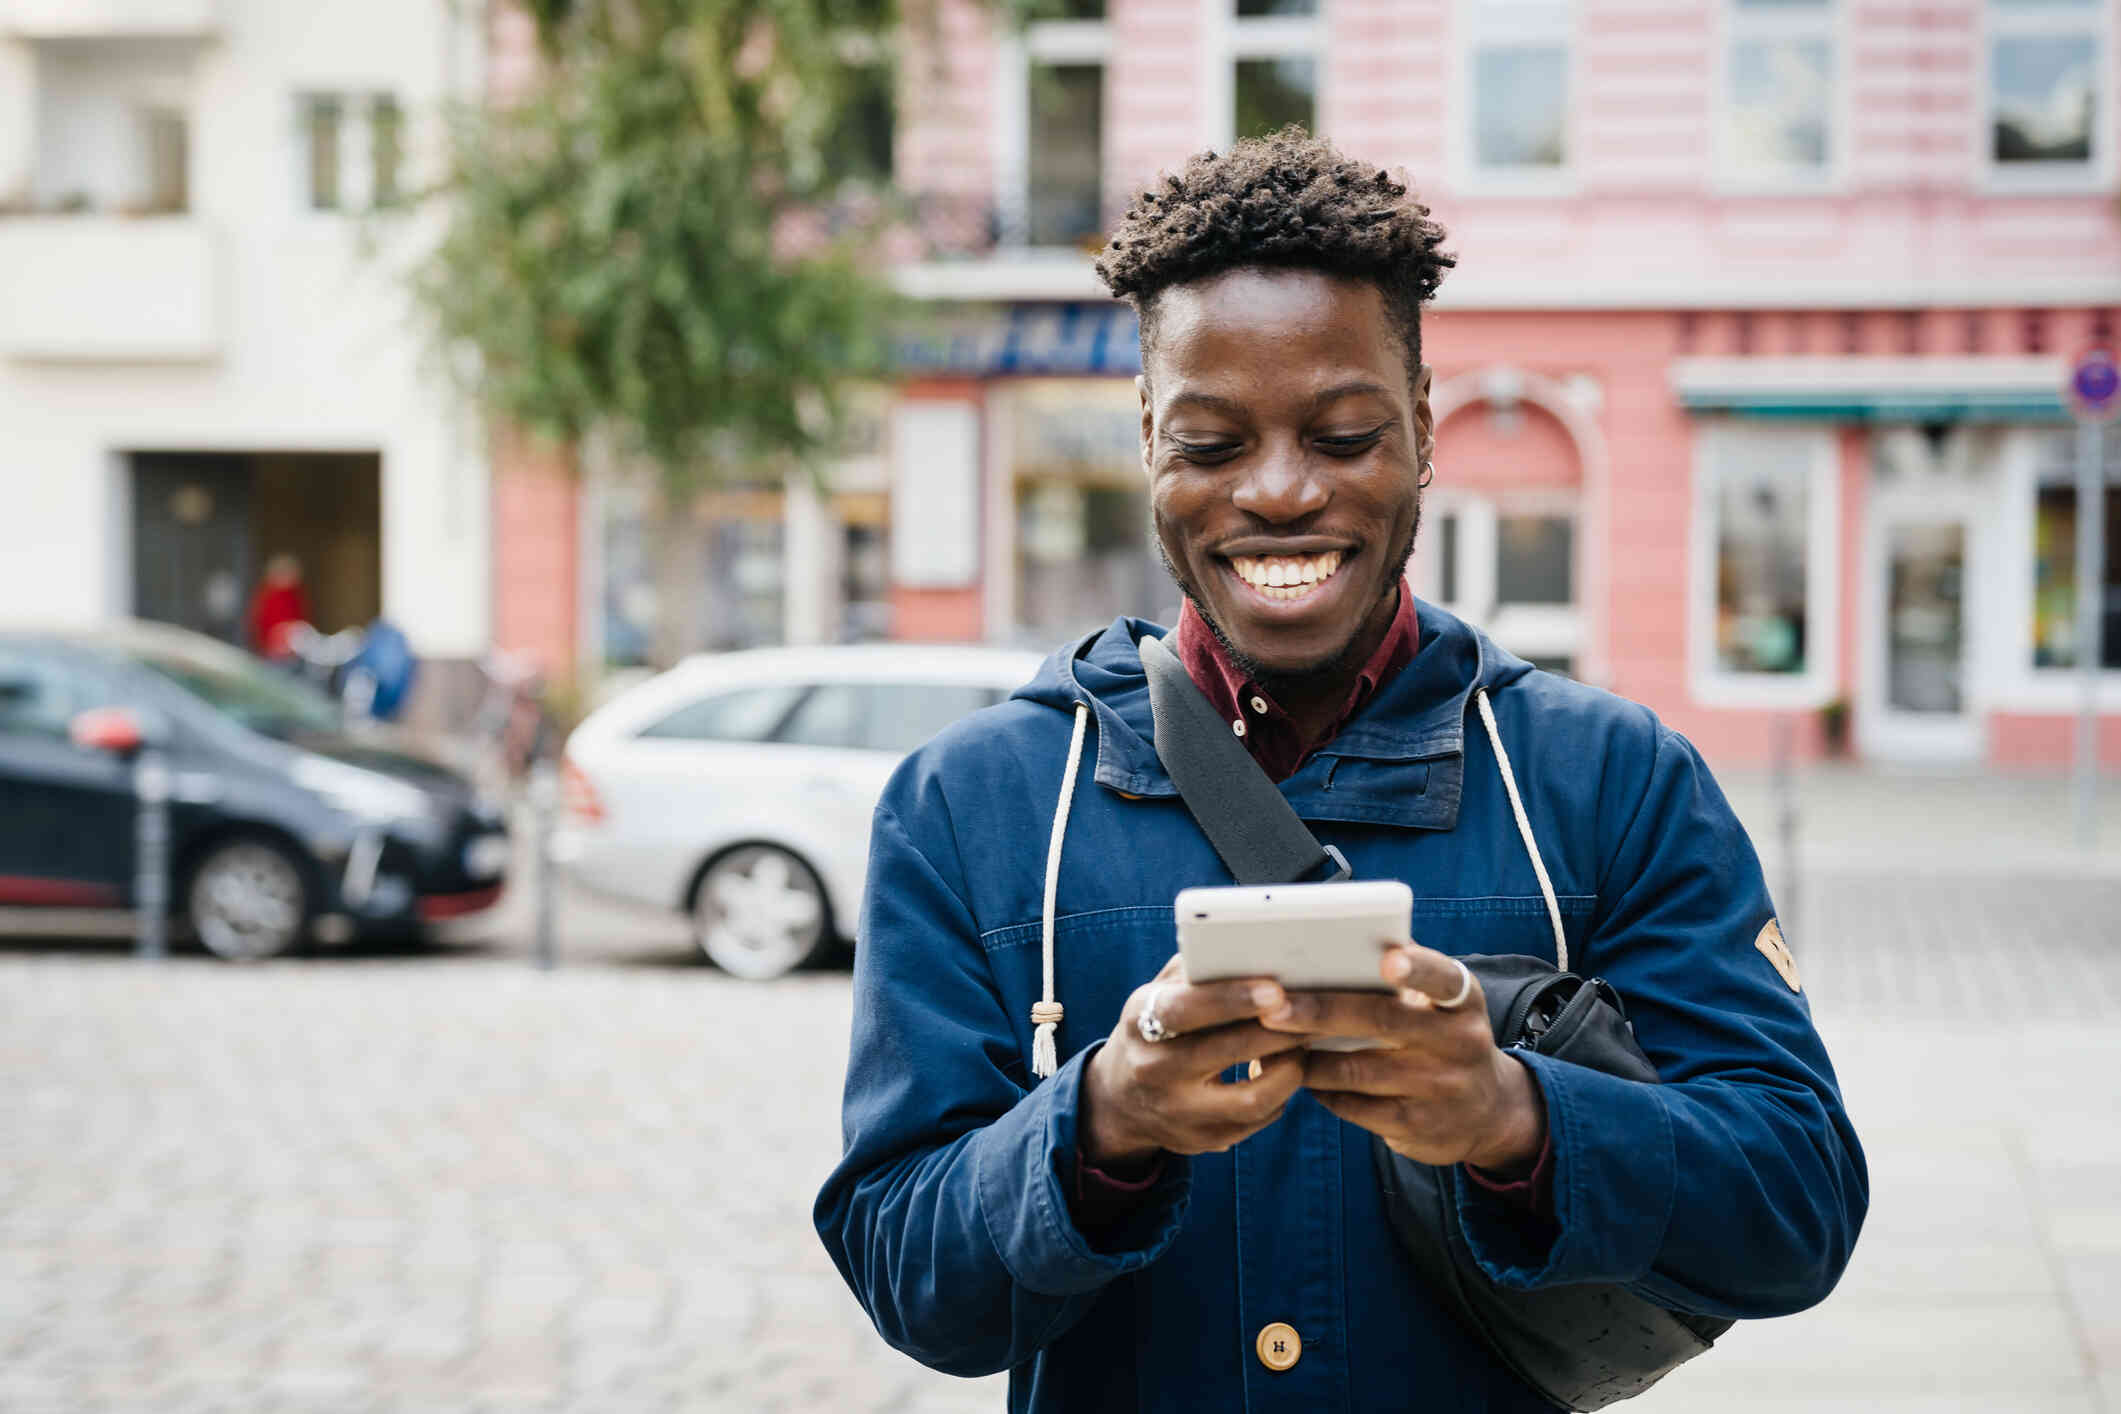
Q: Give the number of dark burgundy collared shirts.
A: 1